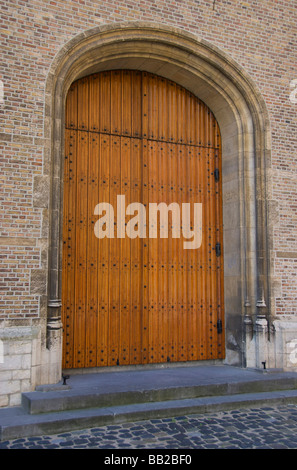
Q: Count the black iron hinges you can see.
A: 3